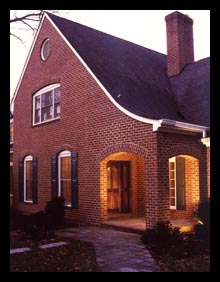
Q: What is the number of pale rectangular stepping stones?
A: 2